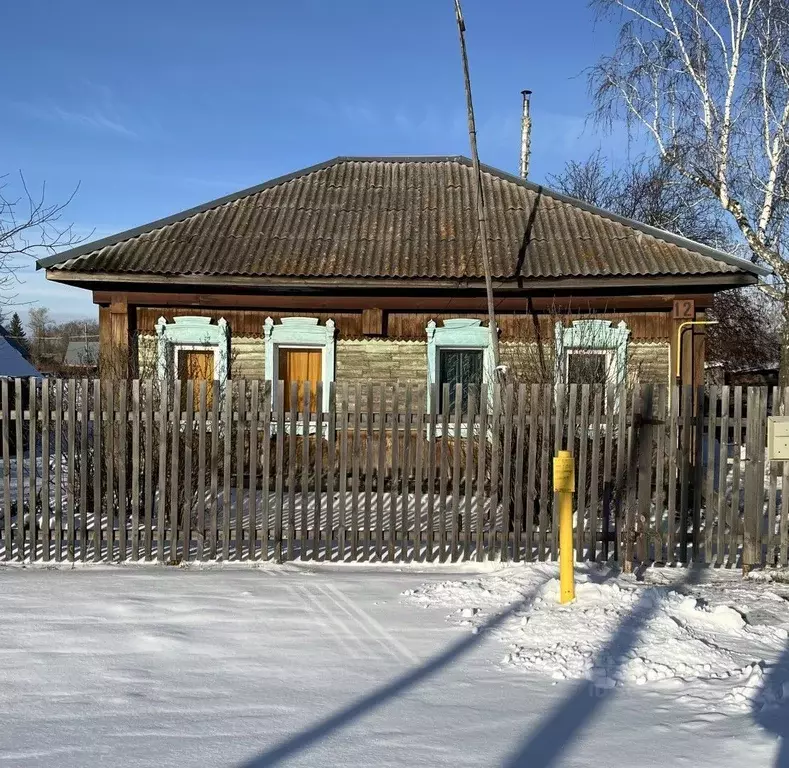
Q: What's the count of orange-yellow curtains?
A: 2